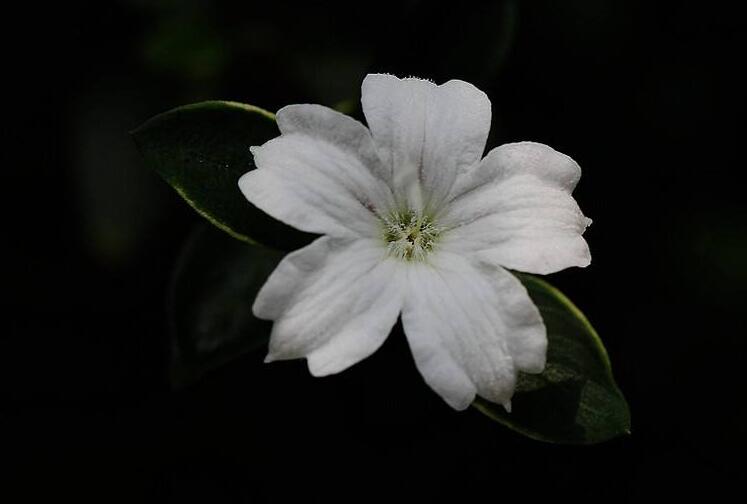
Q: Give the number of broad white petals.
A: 5